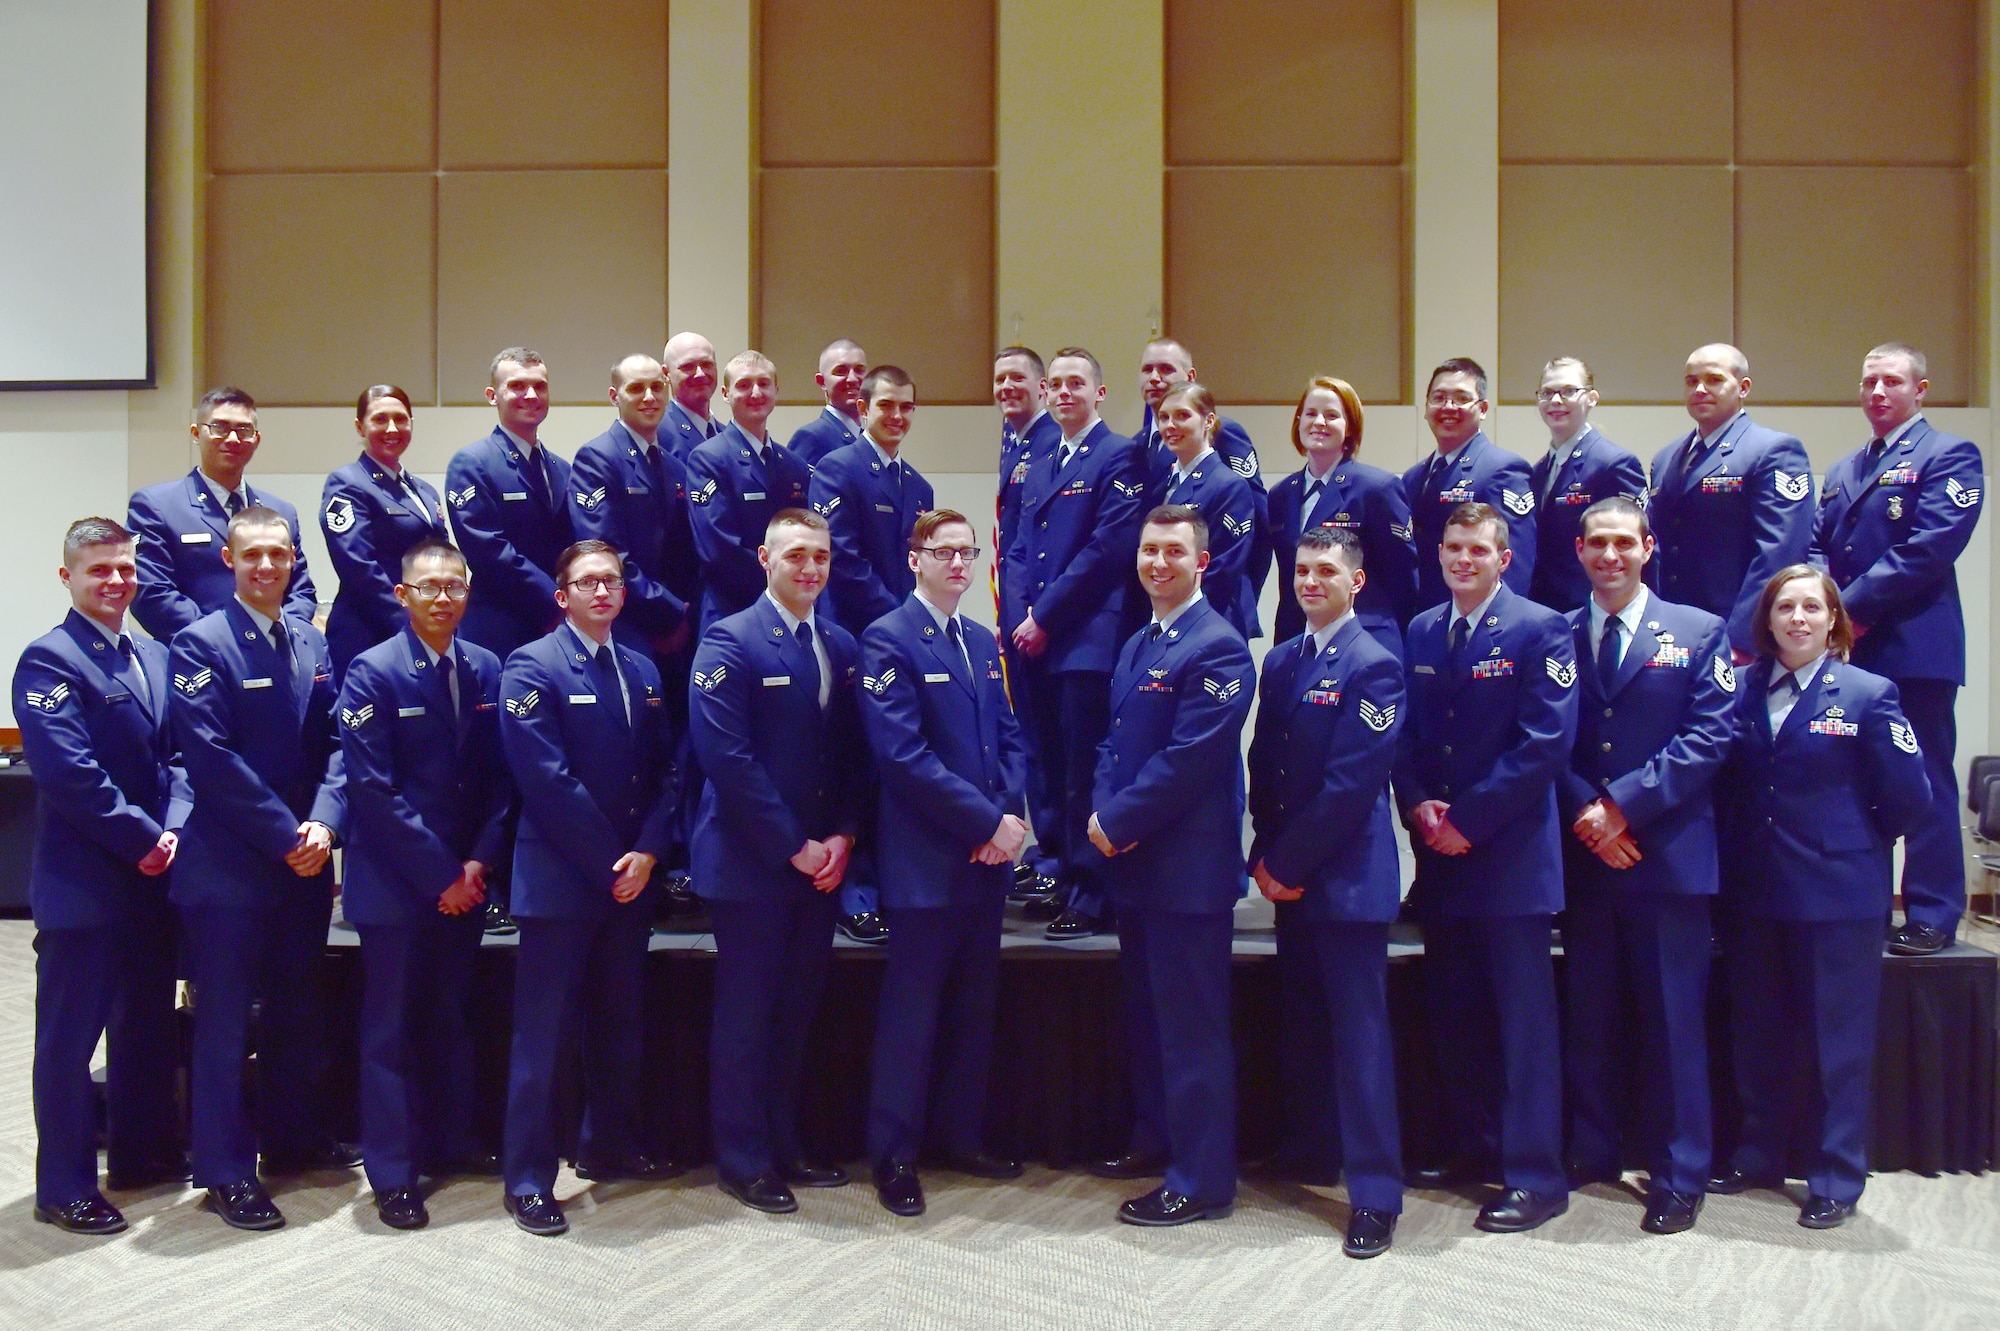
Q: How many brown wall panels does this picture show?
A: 12